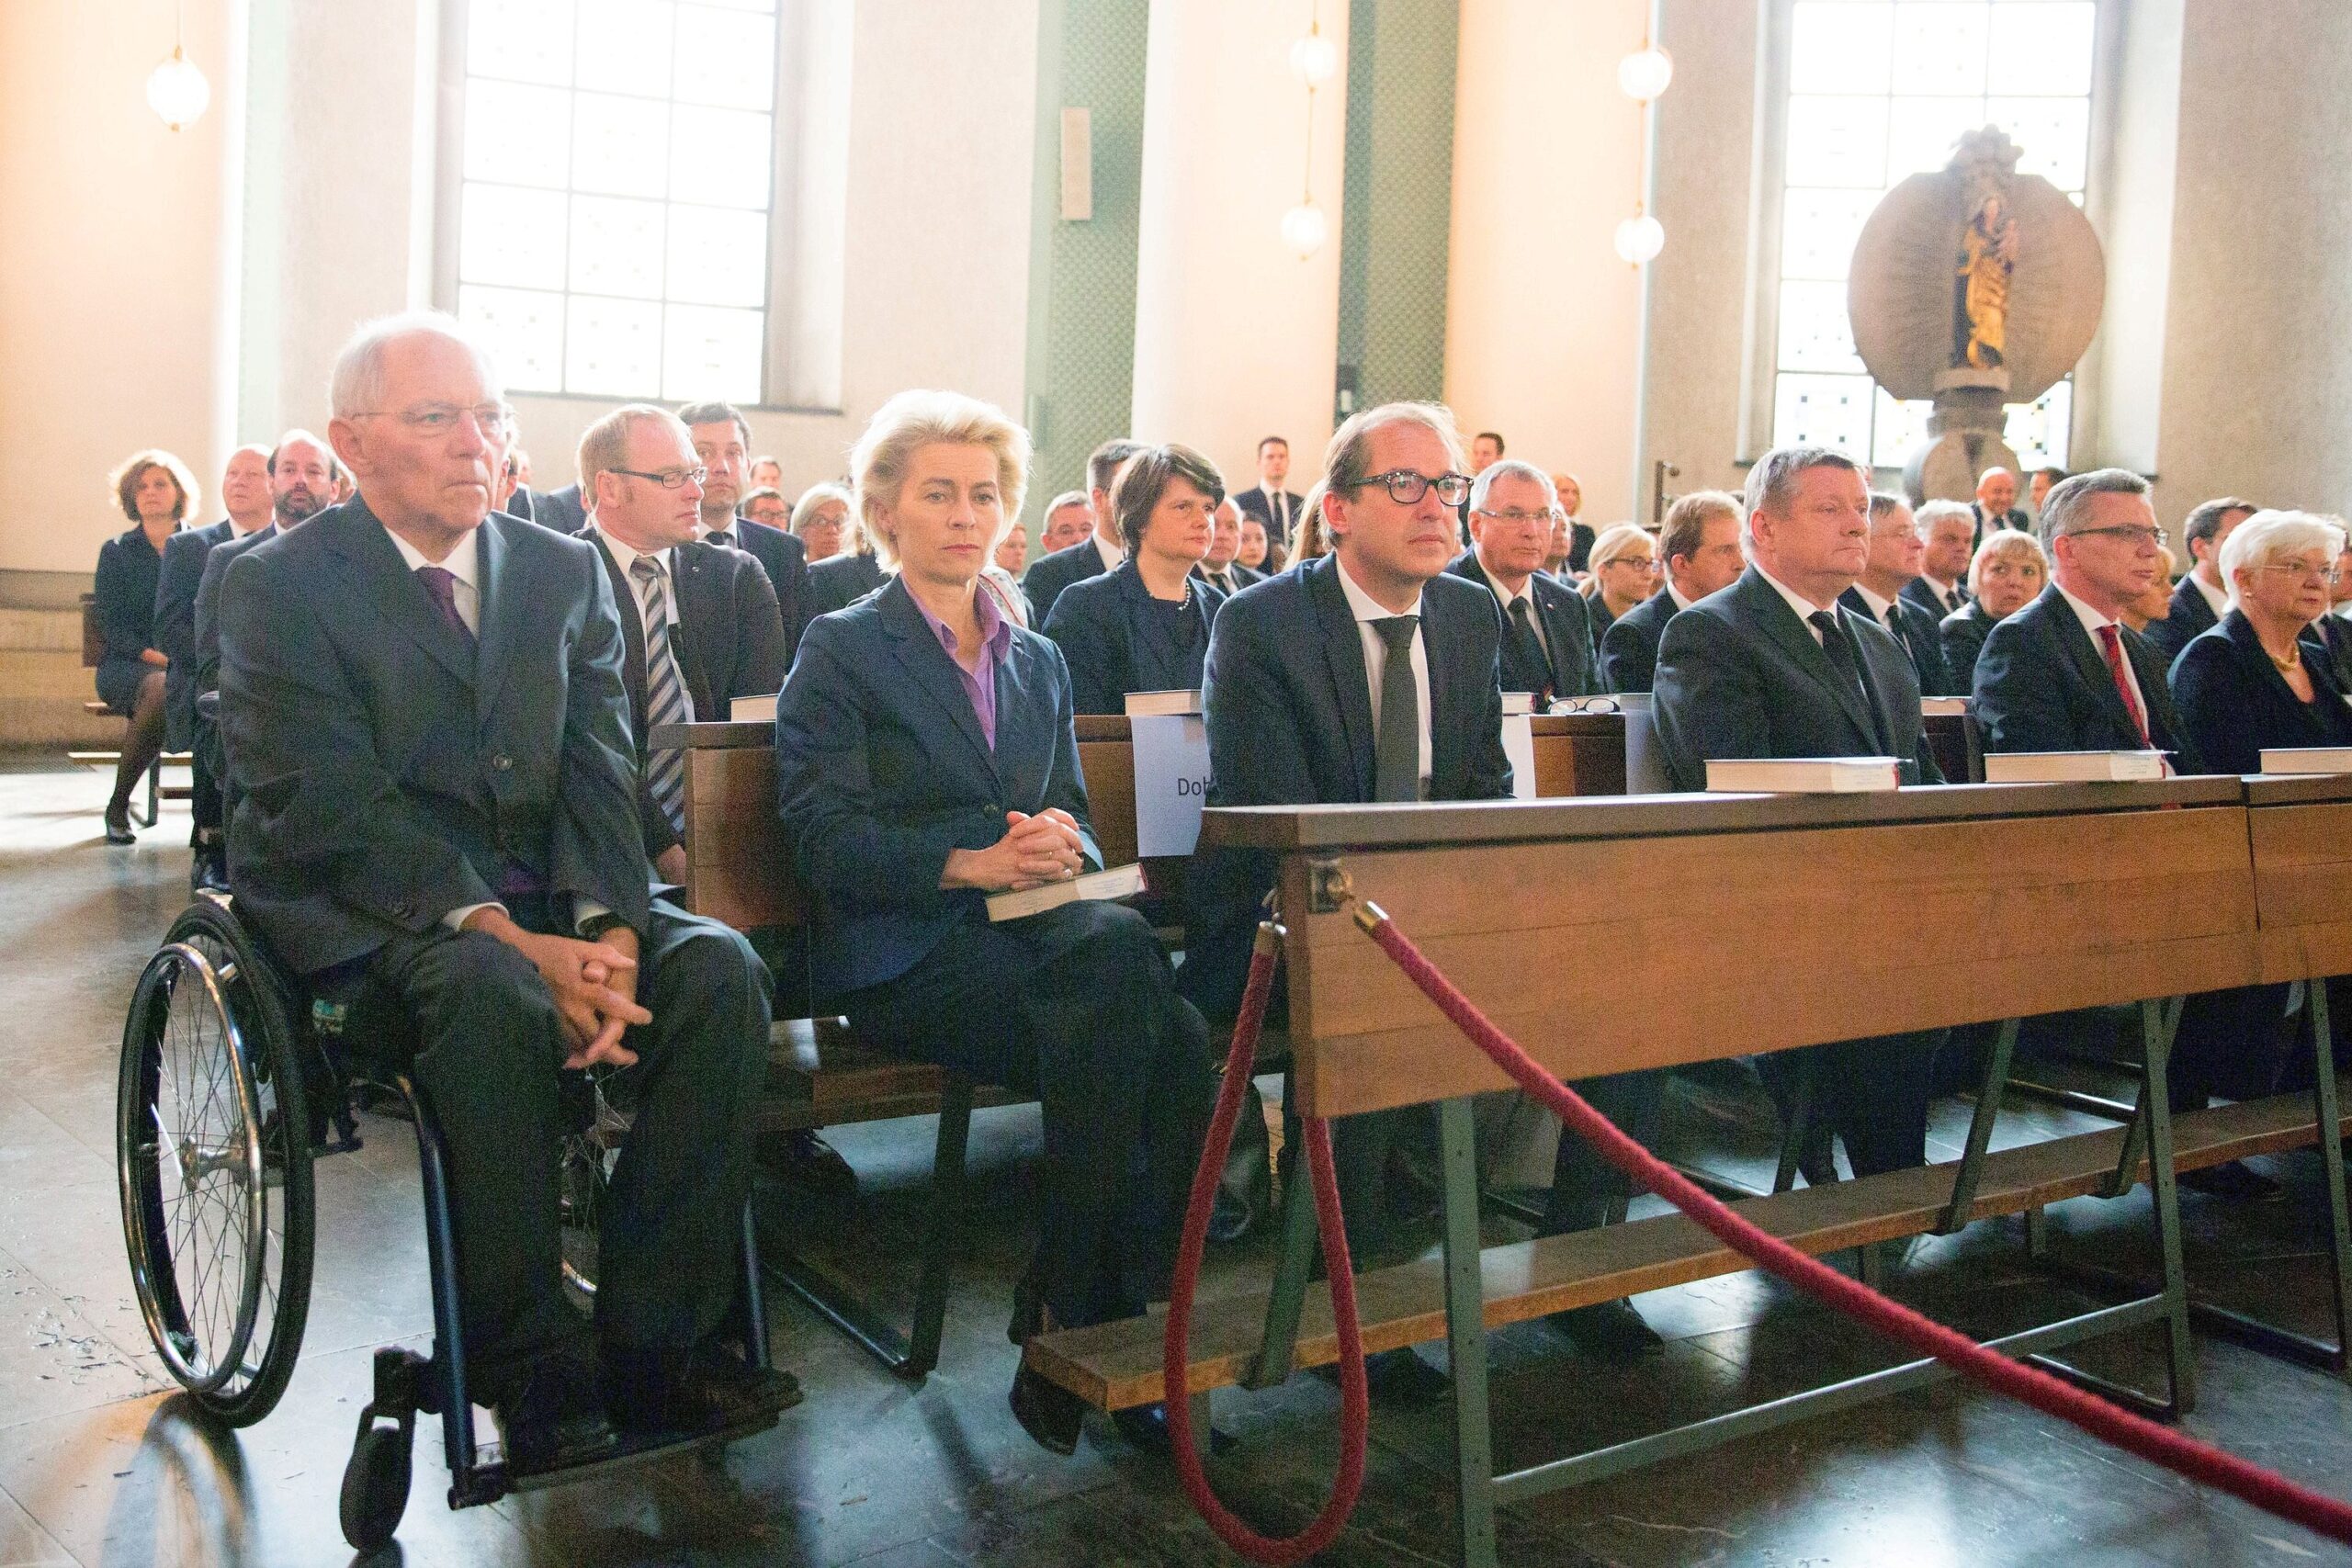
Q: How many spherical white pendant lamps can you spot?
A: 5